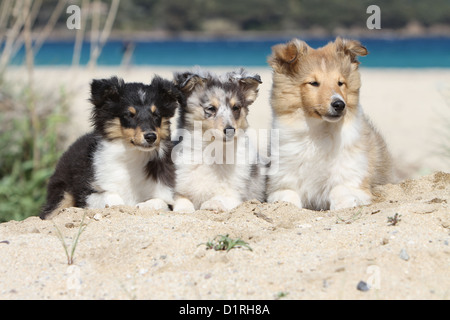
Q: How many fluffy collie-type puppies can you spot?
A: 3